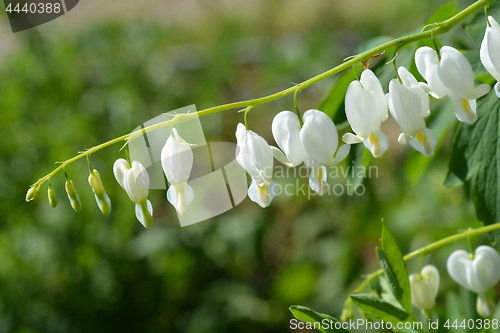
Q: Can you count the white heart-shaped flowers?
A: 10